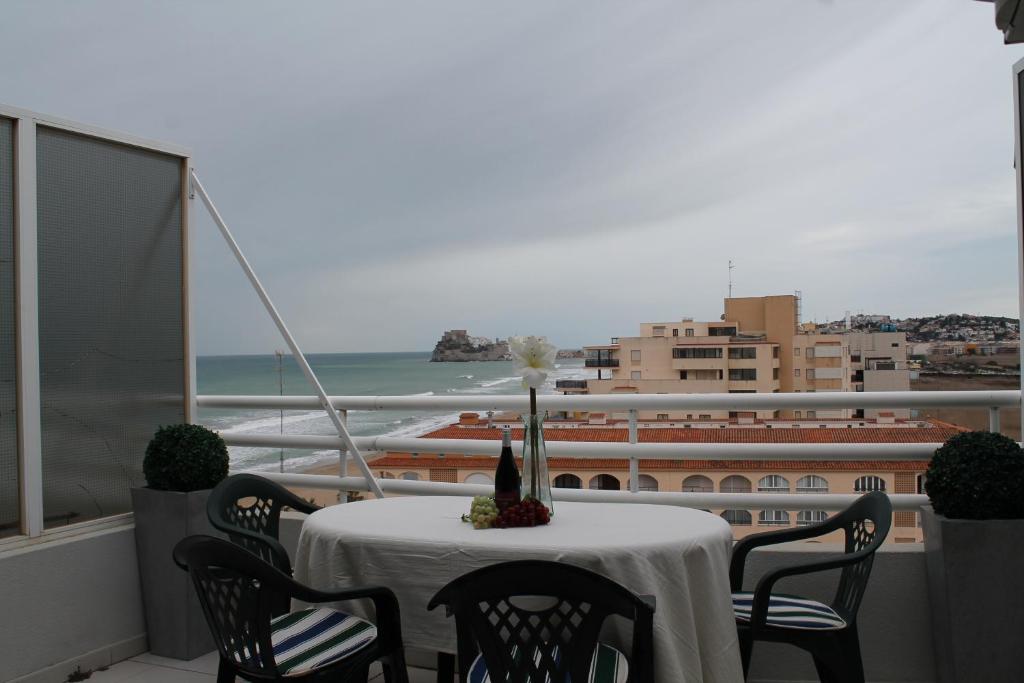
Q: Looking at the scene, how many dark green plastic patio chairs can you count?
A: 4